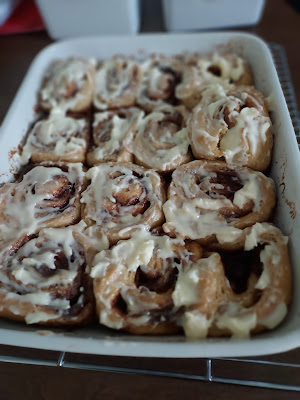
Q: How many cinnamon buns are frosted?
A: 14